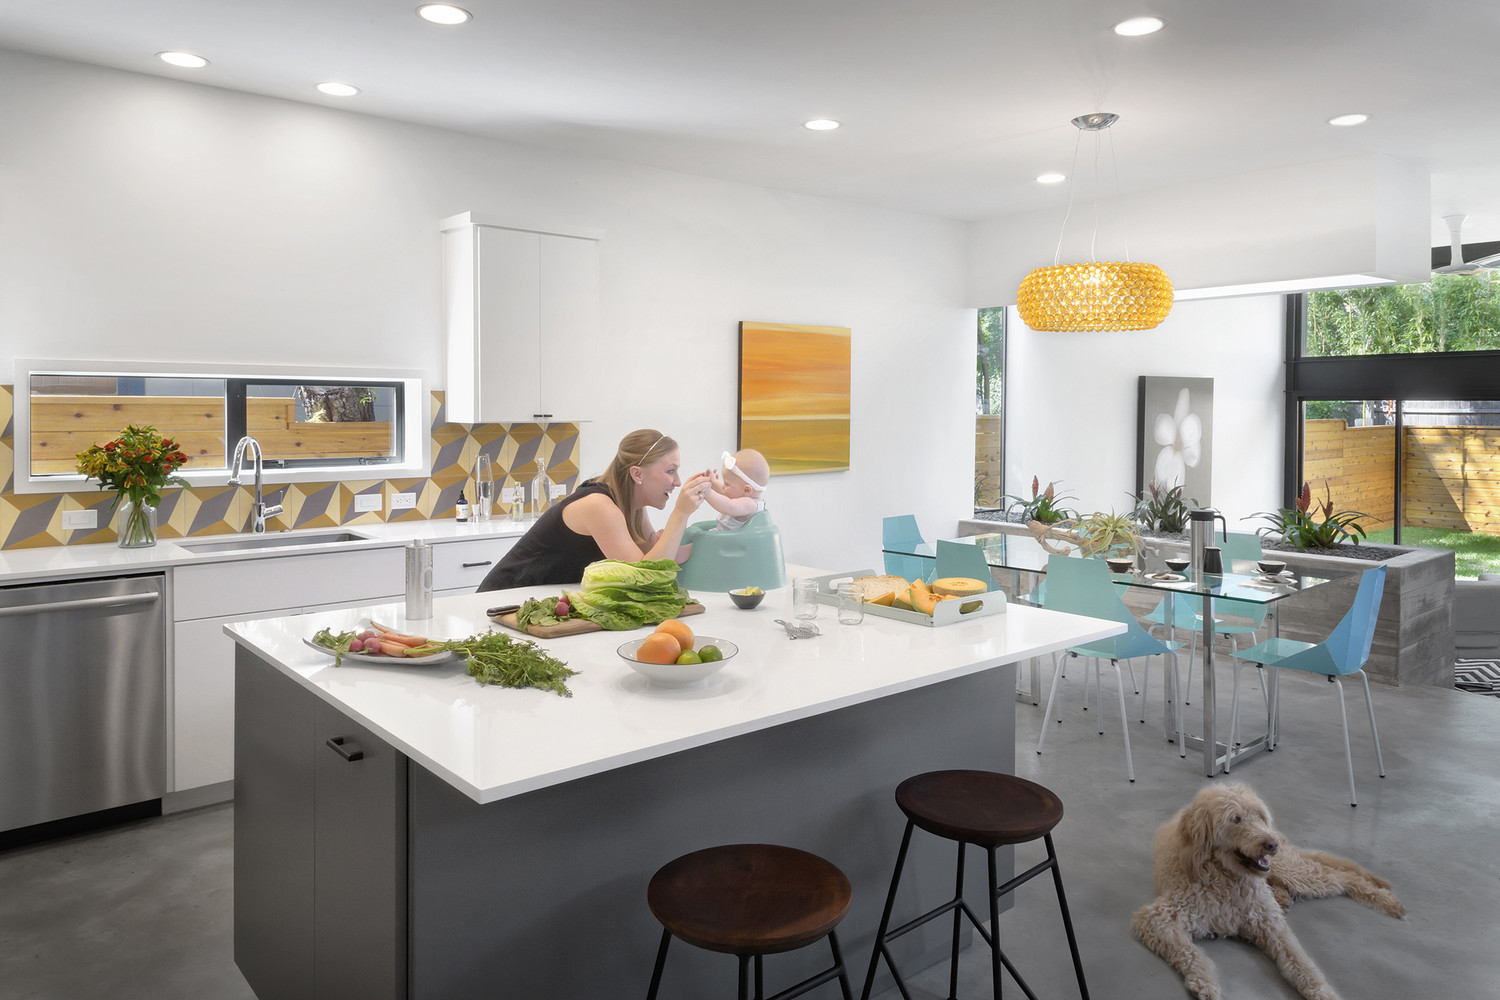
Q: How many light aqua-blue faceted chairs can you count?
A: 6